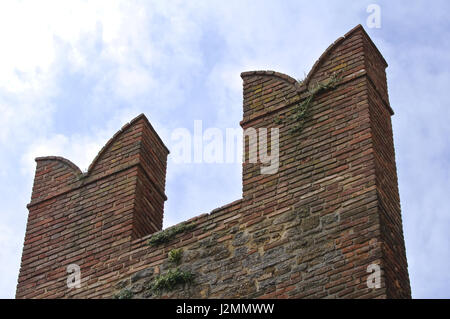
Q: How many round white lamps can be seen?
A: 0